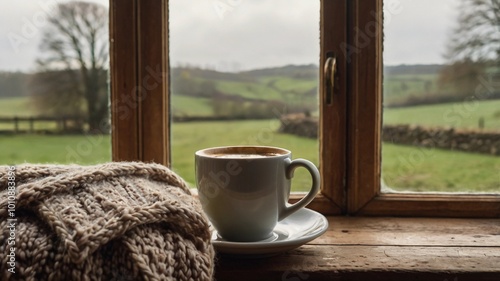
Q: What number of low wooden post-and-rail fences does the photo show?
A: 1